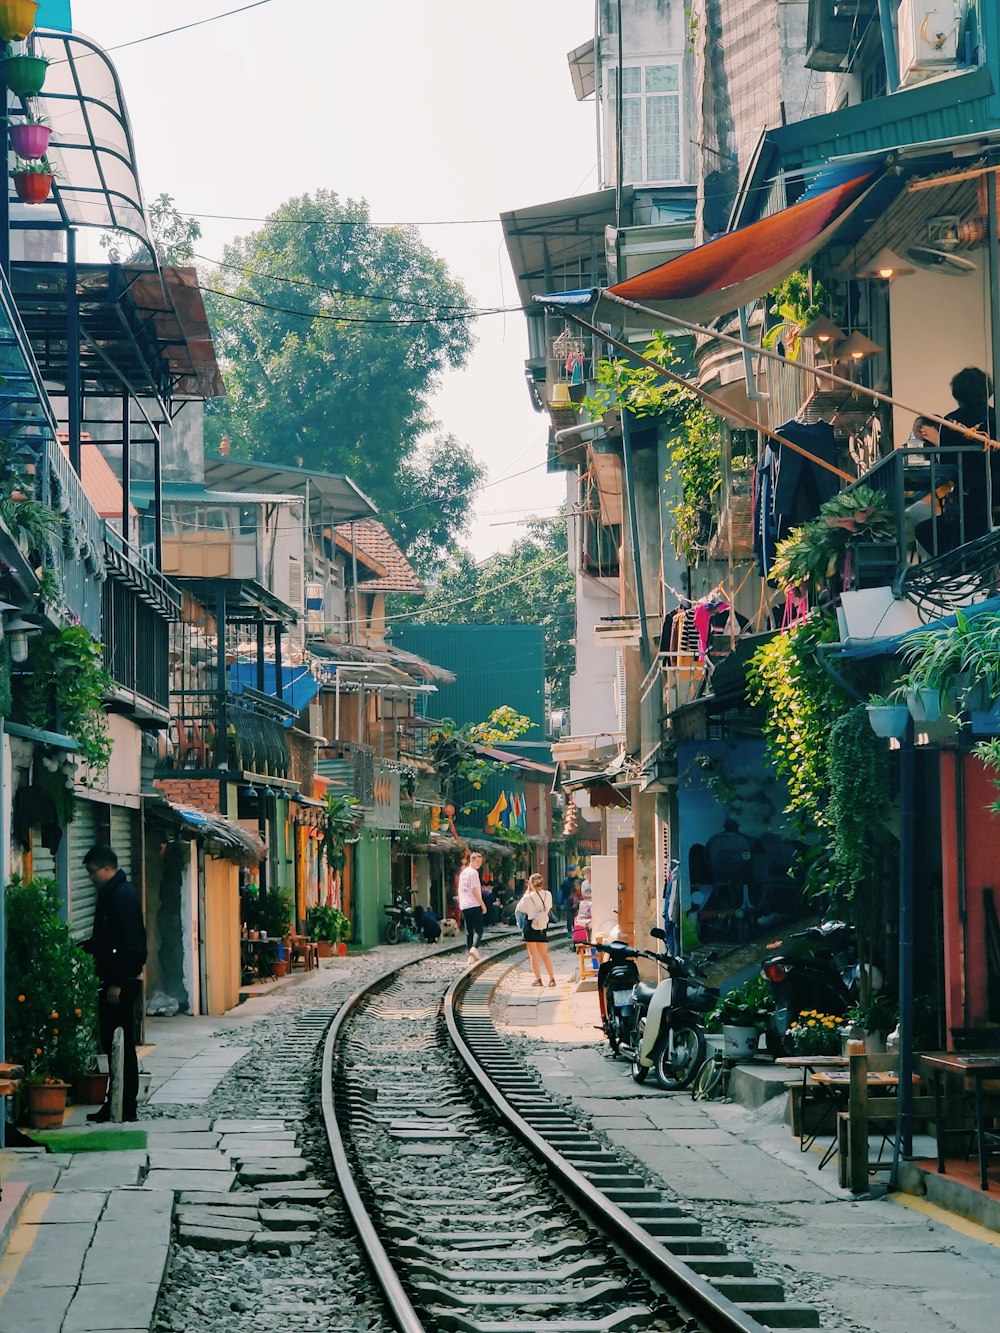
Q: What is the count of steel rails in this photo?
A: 2